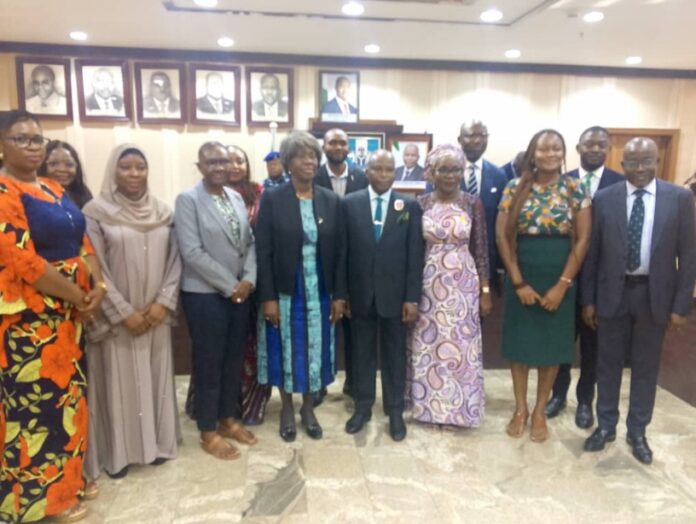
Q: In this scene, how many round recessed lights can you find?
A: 9